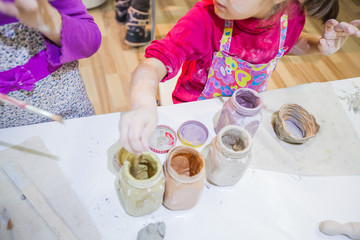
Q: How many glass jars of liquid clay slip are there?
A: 4